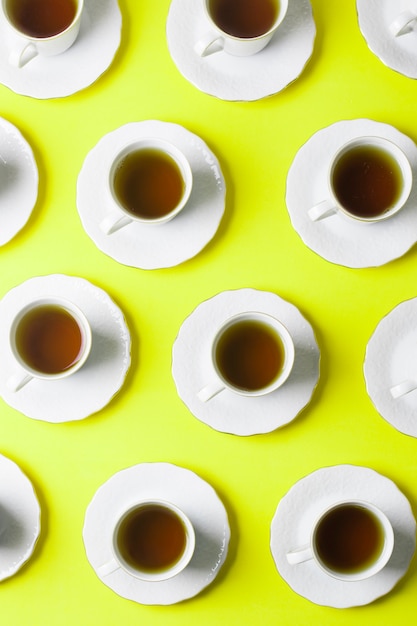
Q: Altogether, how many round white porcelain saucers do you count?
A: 12